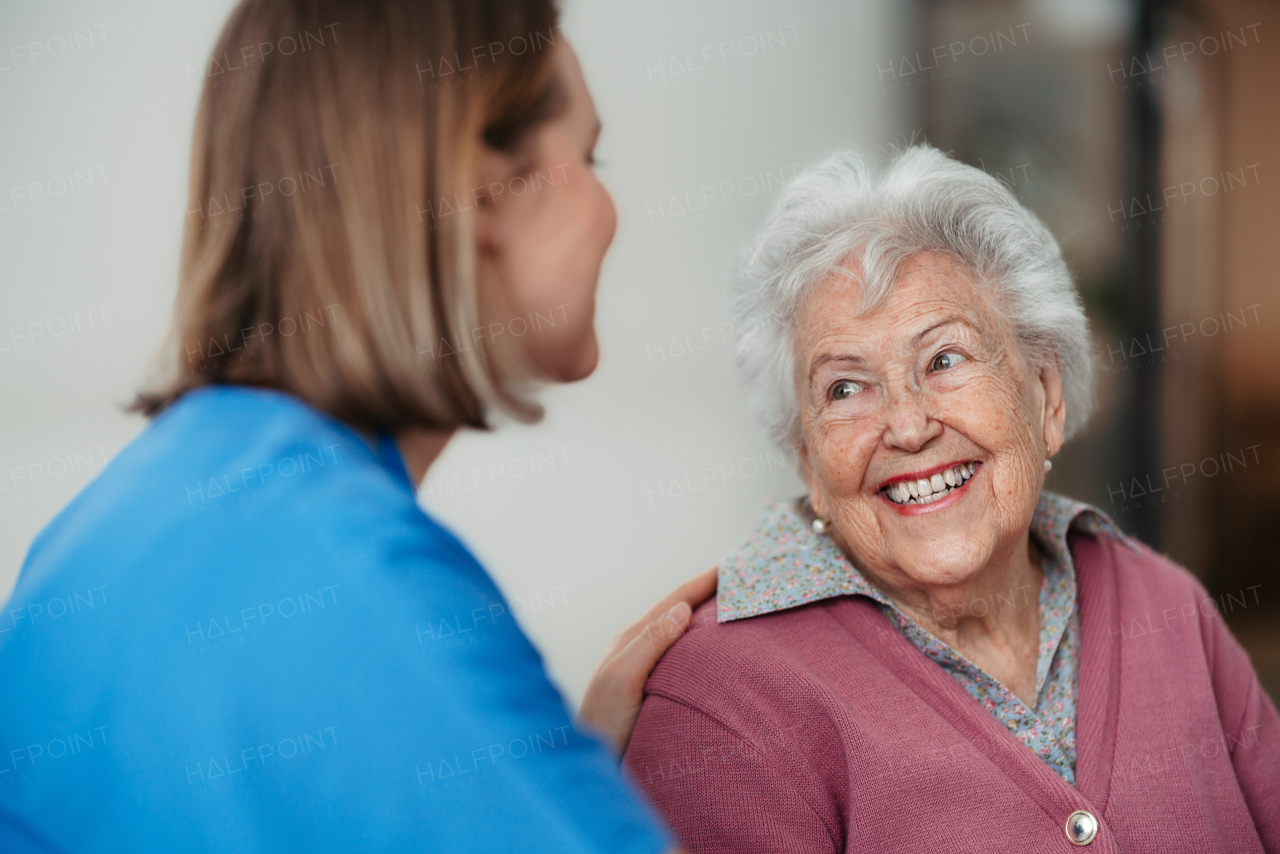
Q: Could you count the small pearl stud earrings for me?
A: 2